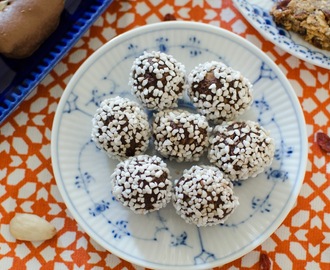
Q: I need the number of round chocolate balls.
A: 7